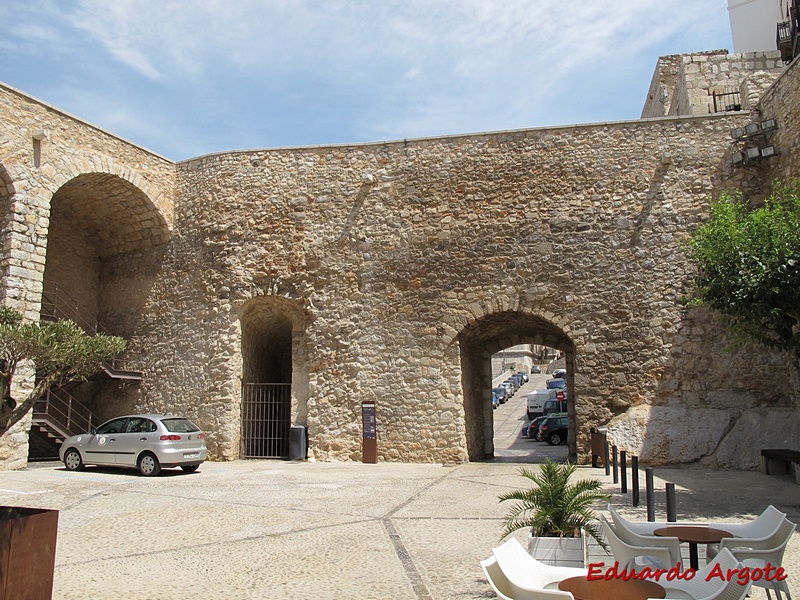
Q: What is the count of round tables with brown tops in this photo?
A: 2